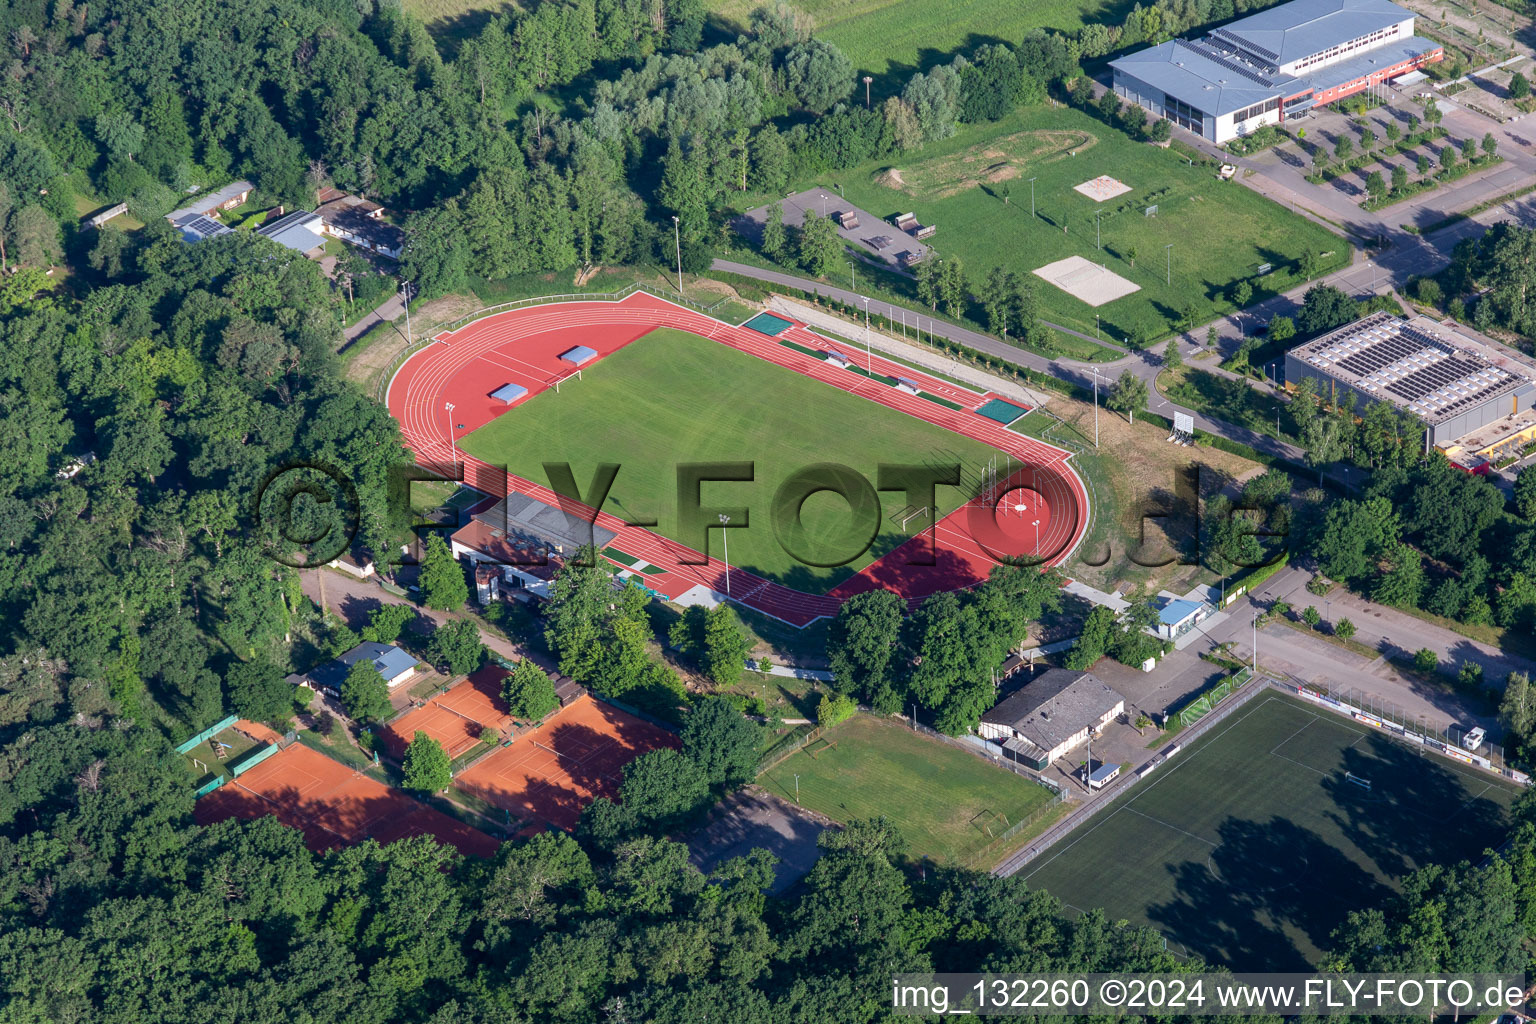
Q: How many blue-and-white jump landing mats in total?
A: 2